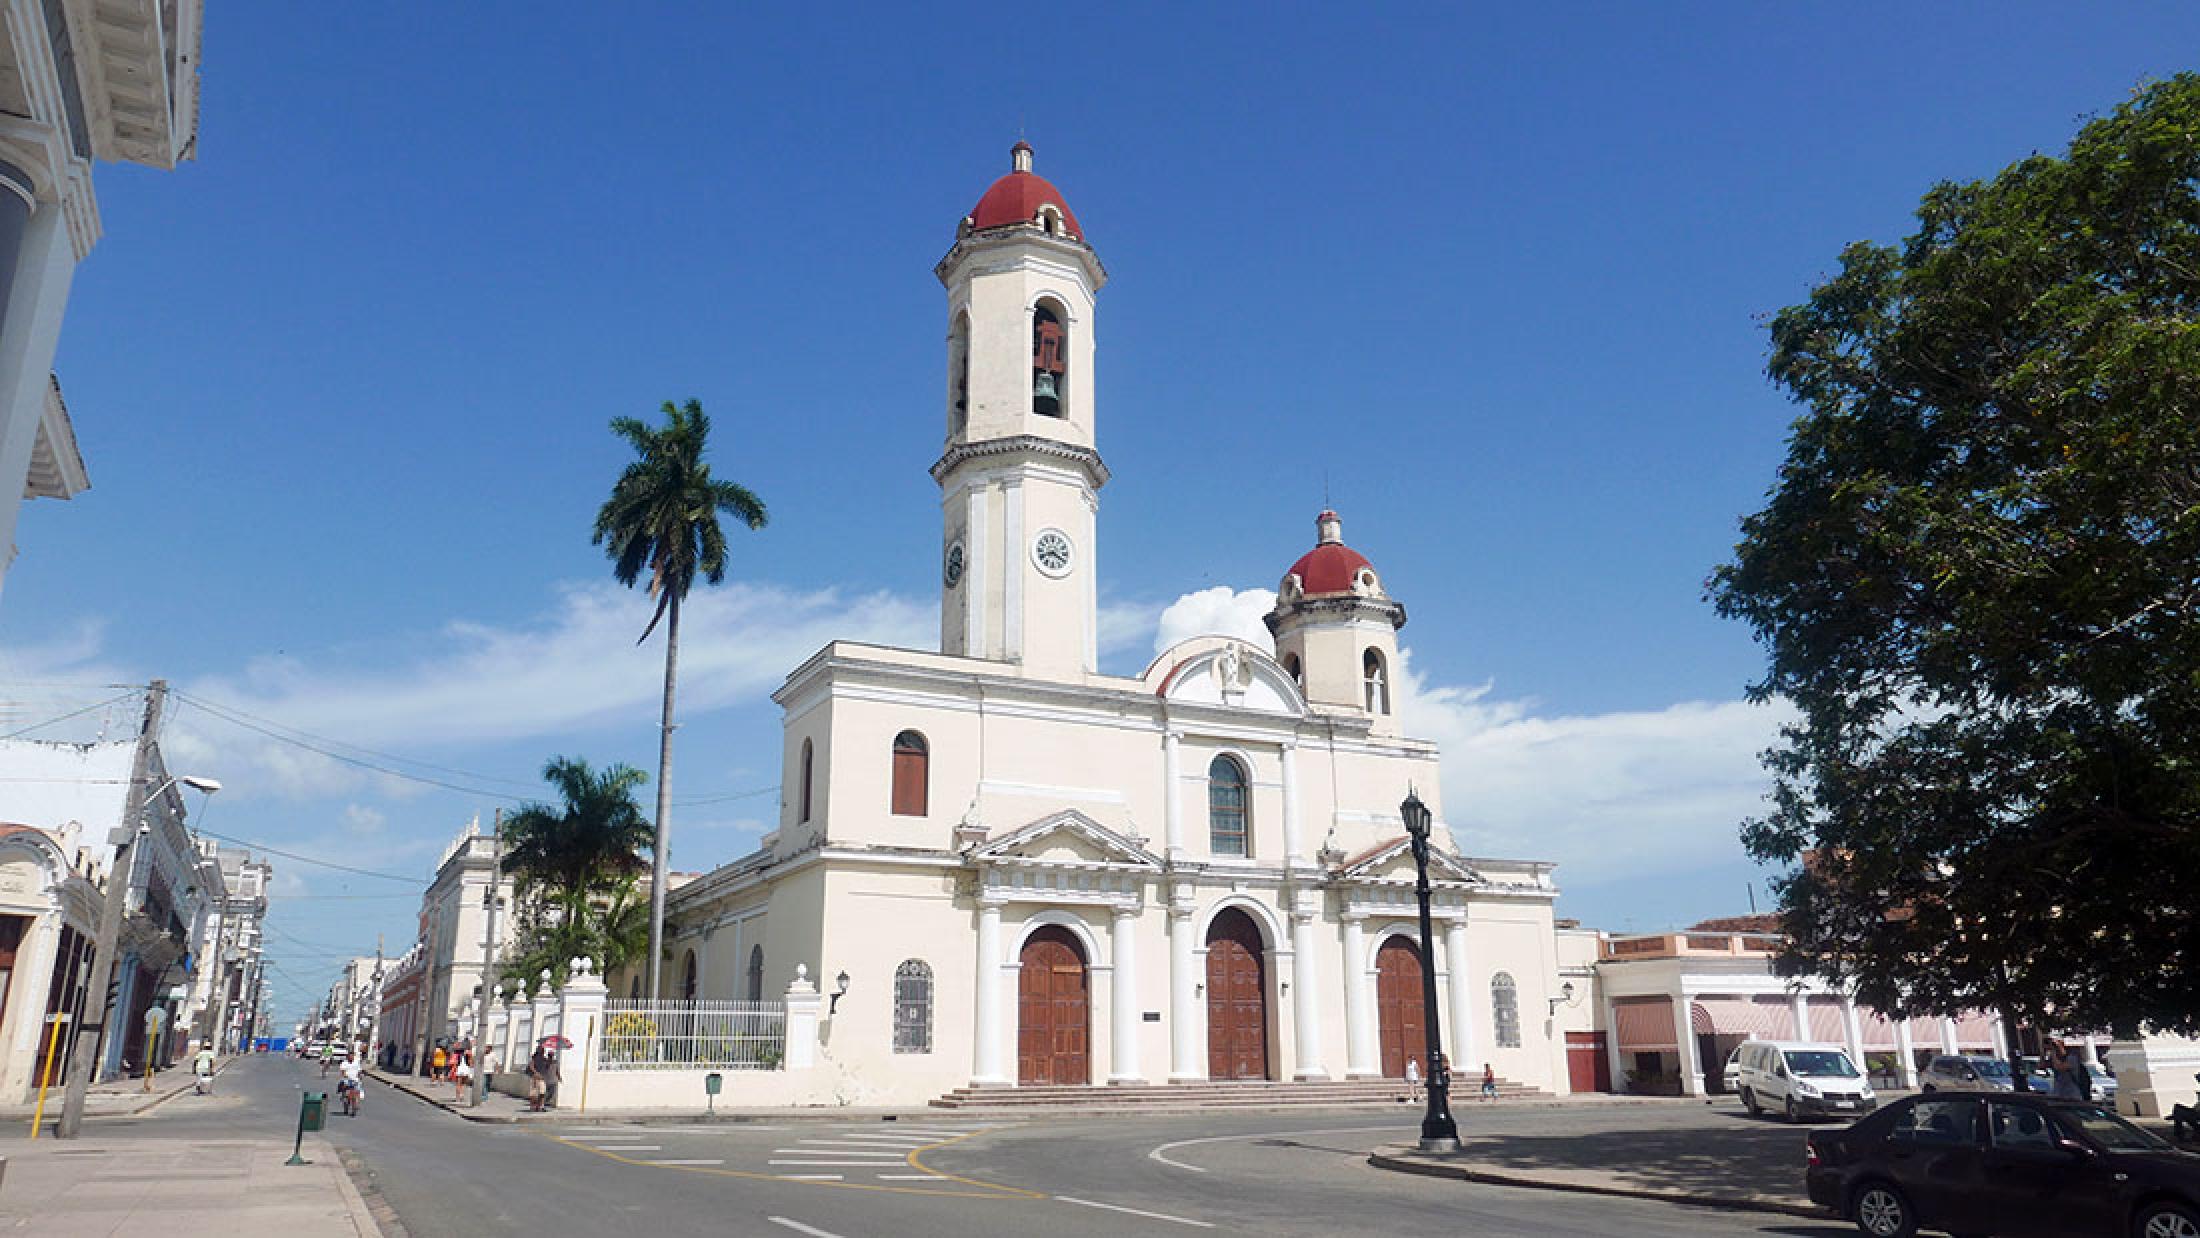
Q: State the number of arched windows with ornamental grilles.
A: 2